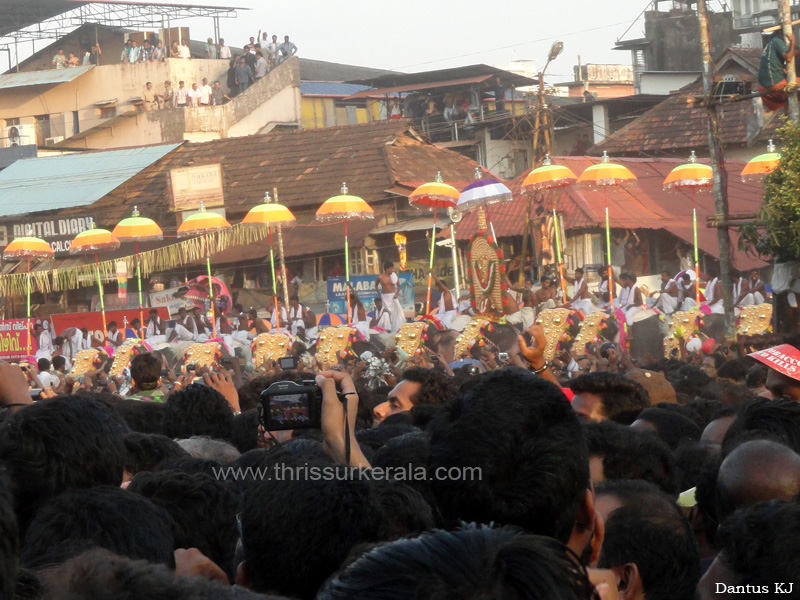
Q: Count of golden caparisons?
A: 11